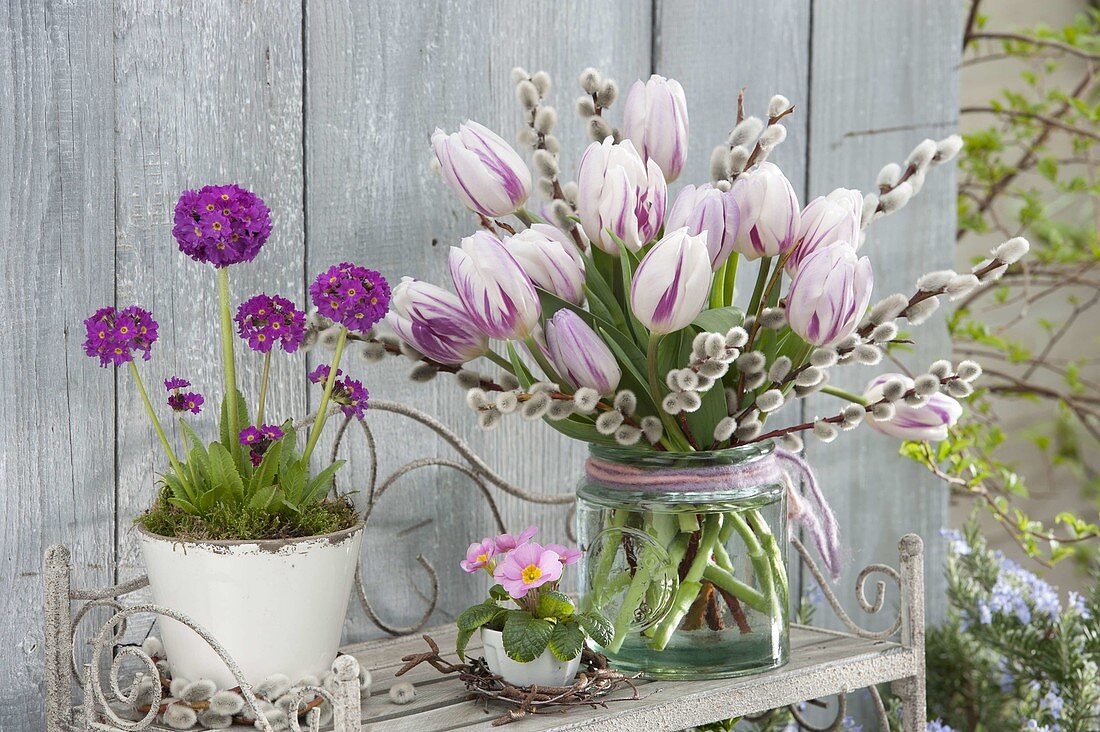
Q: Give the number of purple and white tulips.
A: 13